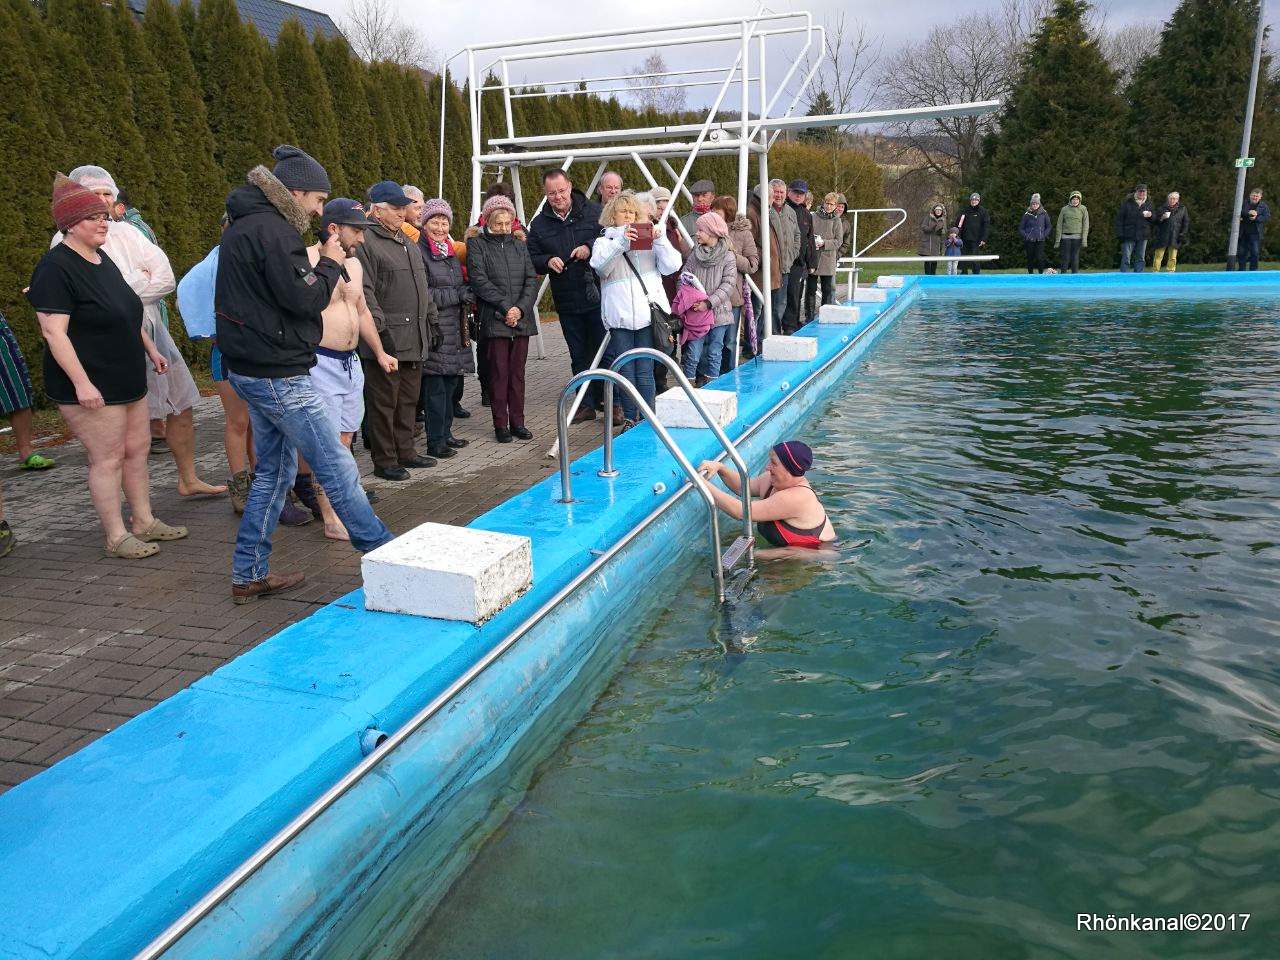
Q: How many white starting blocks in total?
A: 6